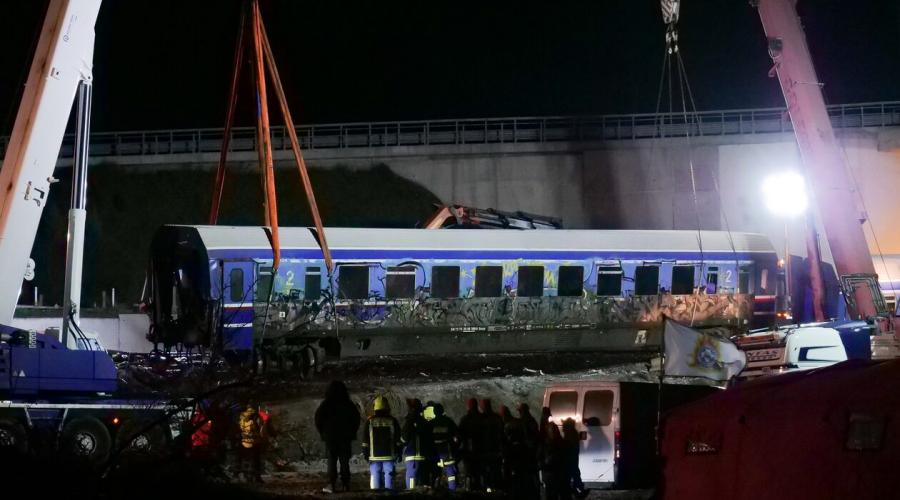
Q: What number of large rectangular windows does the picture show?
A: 9